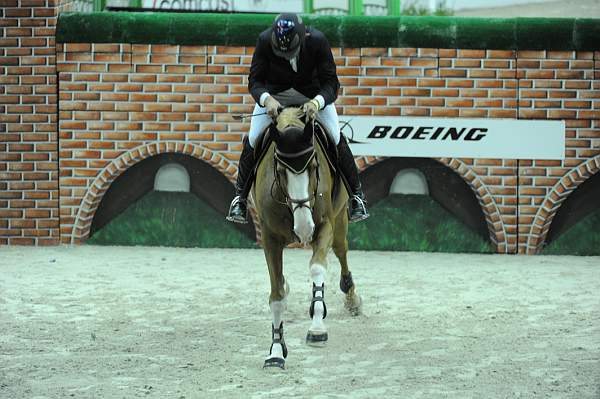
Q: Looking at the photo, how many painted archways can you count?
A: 3